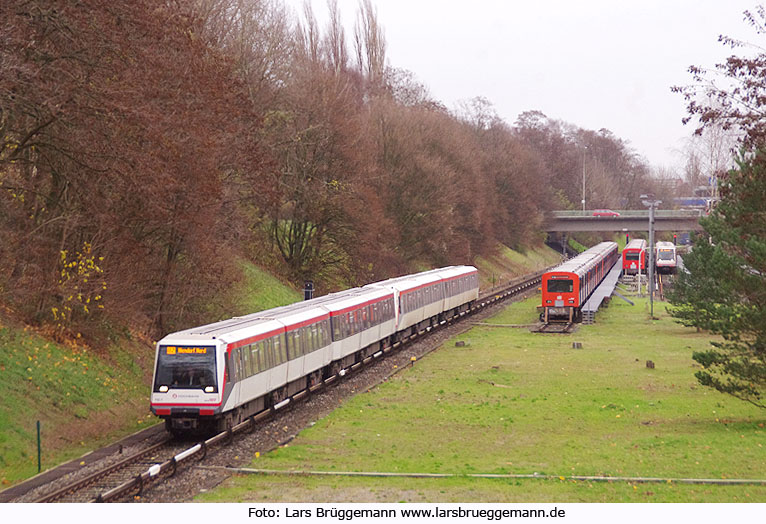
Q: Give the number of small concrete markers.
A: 3